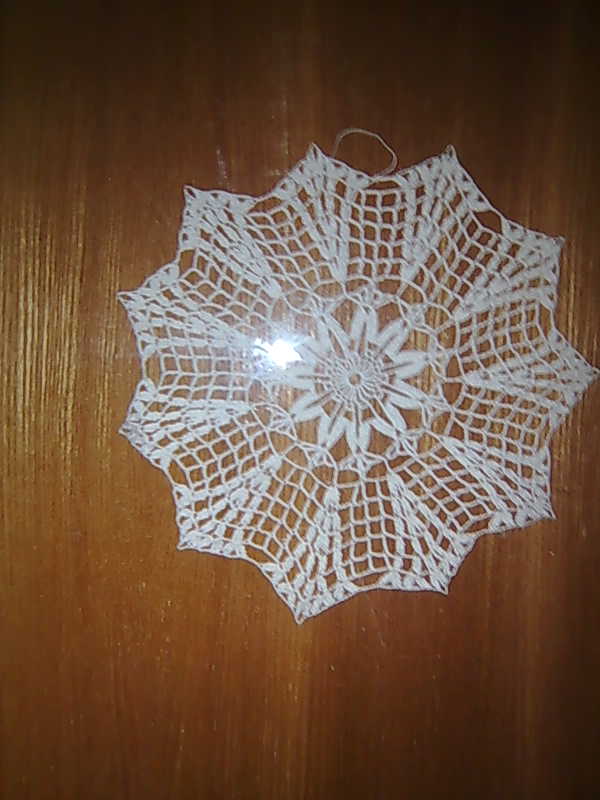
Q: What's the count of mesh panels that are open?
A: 11